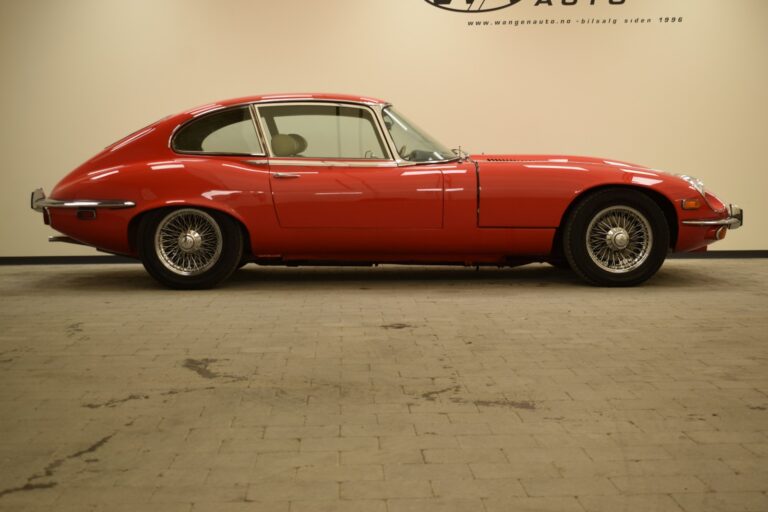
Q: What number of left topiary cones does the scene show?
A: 0